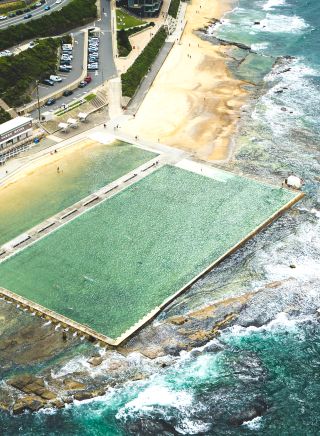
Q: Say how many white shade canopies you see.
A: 3